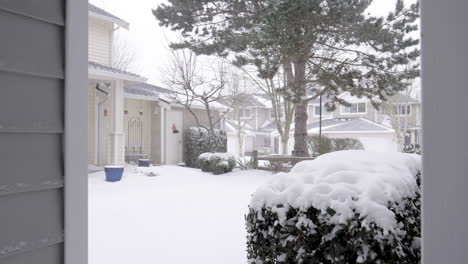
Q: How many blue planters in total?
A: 2